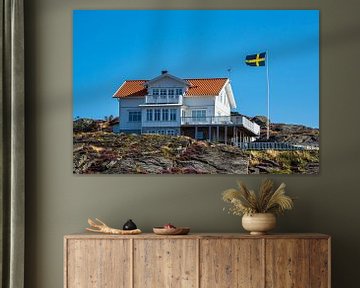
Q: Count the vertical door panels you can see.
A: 4